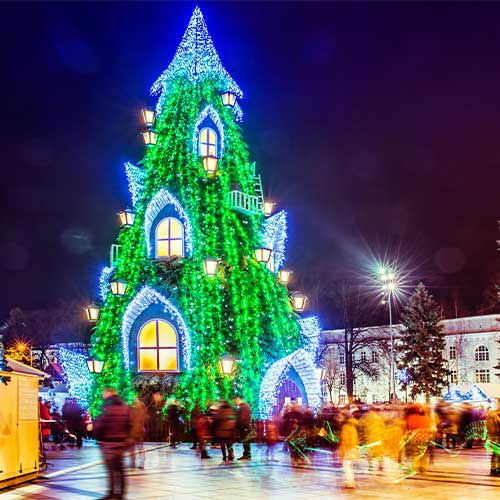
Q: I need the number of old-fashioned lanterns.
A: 14